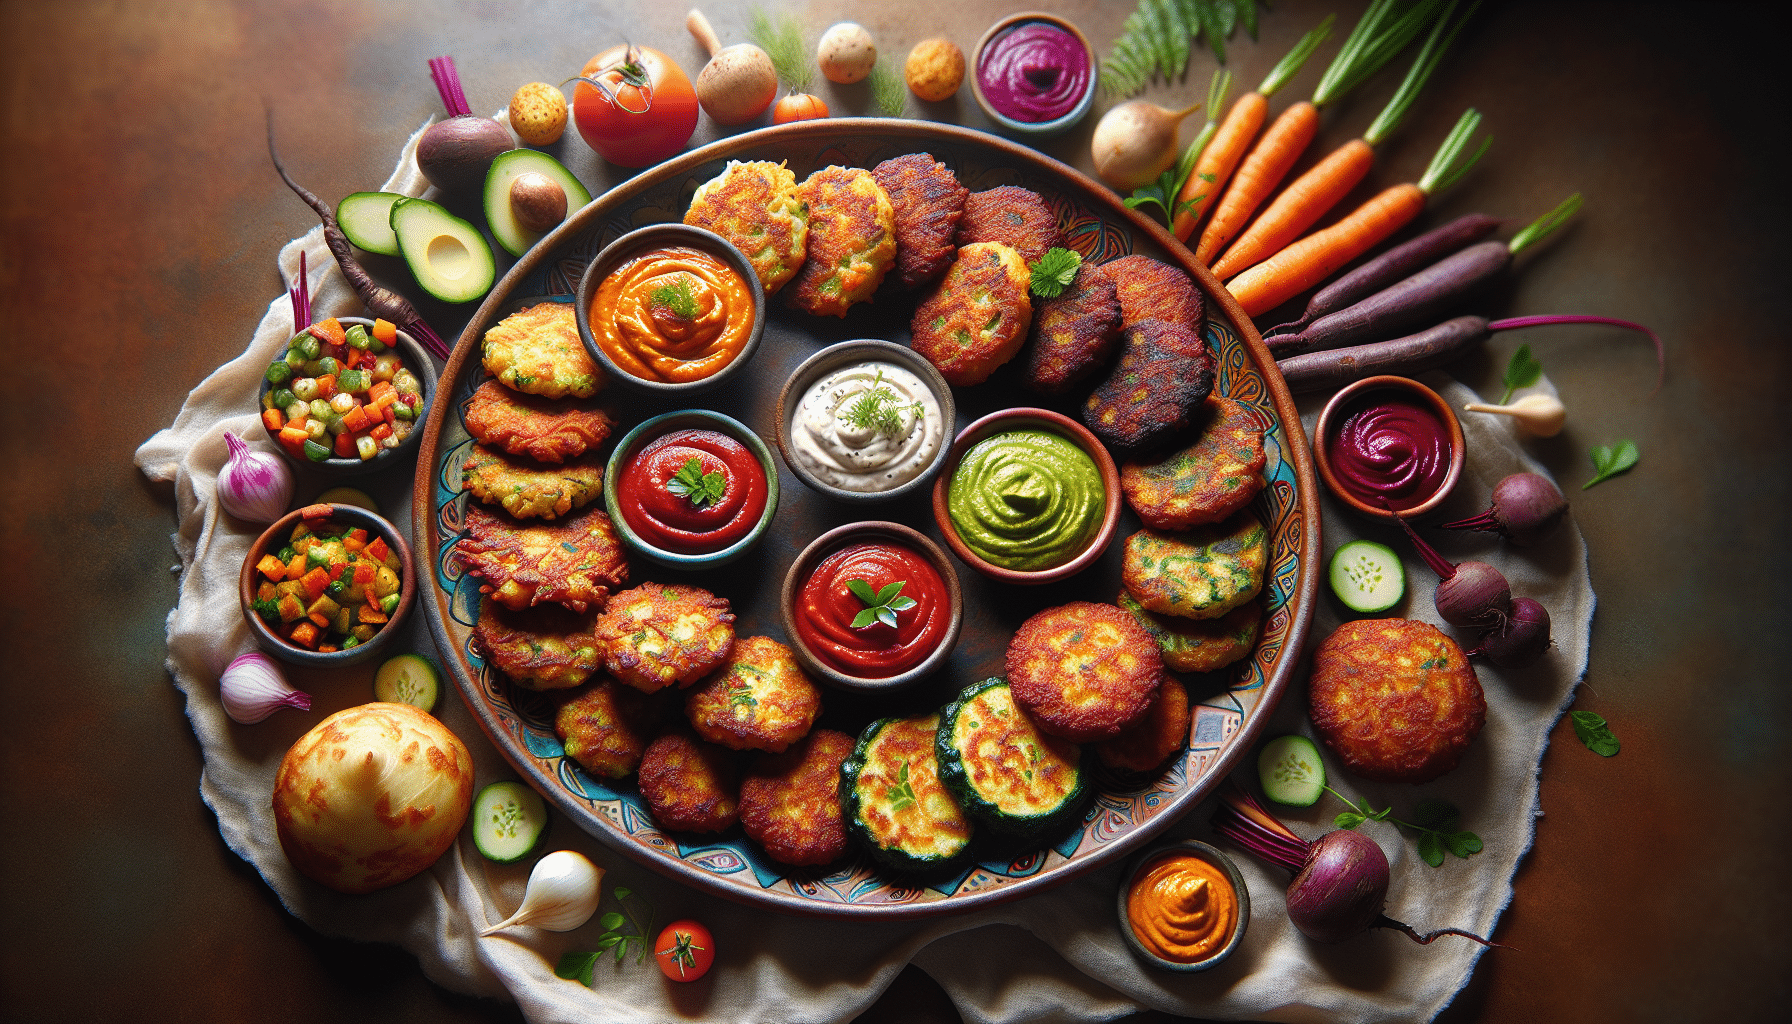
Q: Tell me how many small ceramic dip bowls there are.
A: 8